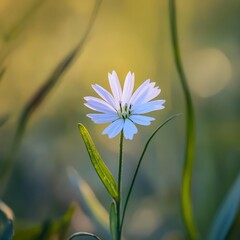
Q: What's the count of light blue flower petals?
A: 11